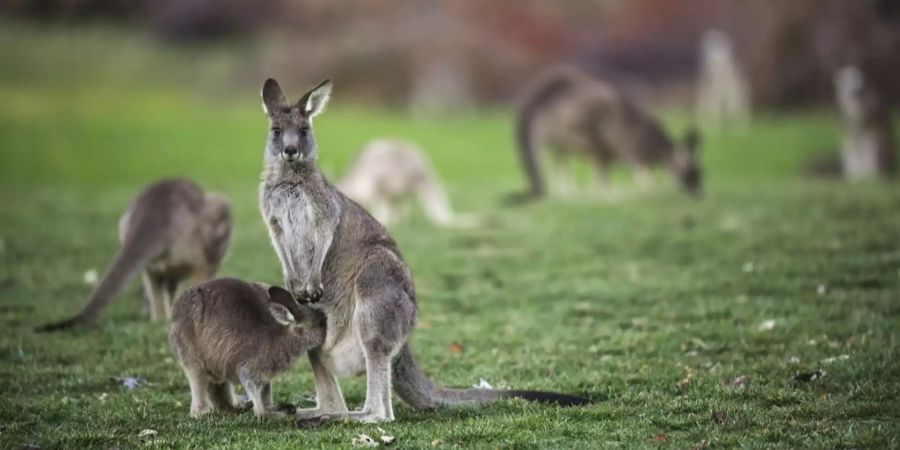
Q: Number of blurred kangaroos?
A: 5